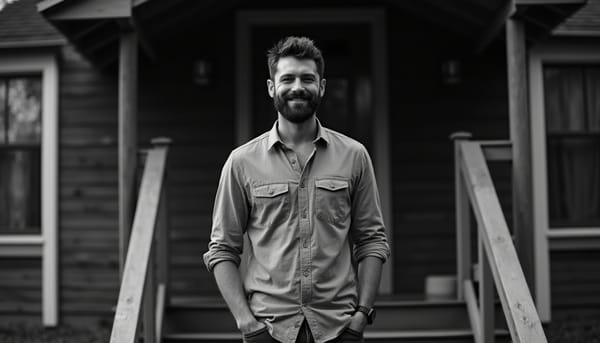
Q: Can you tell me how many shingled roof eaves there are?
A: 2